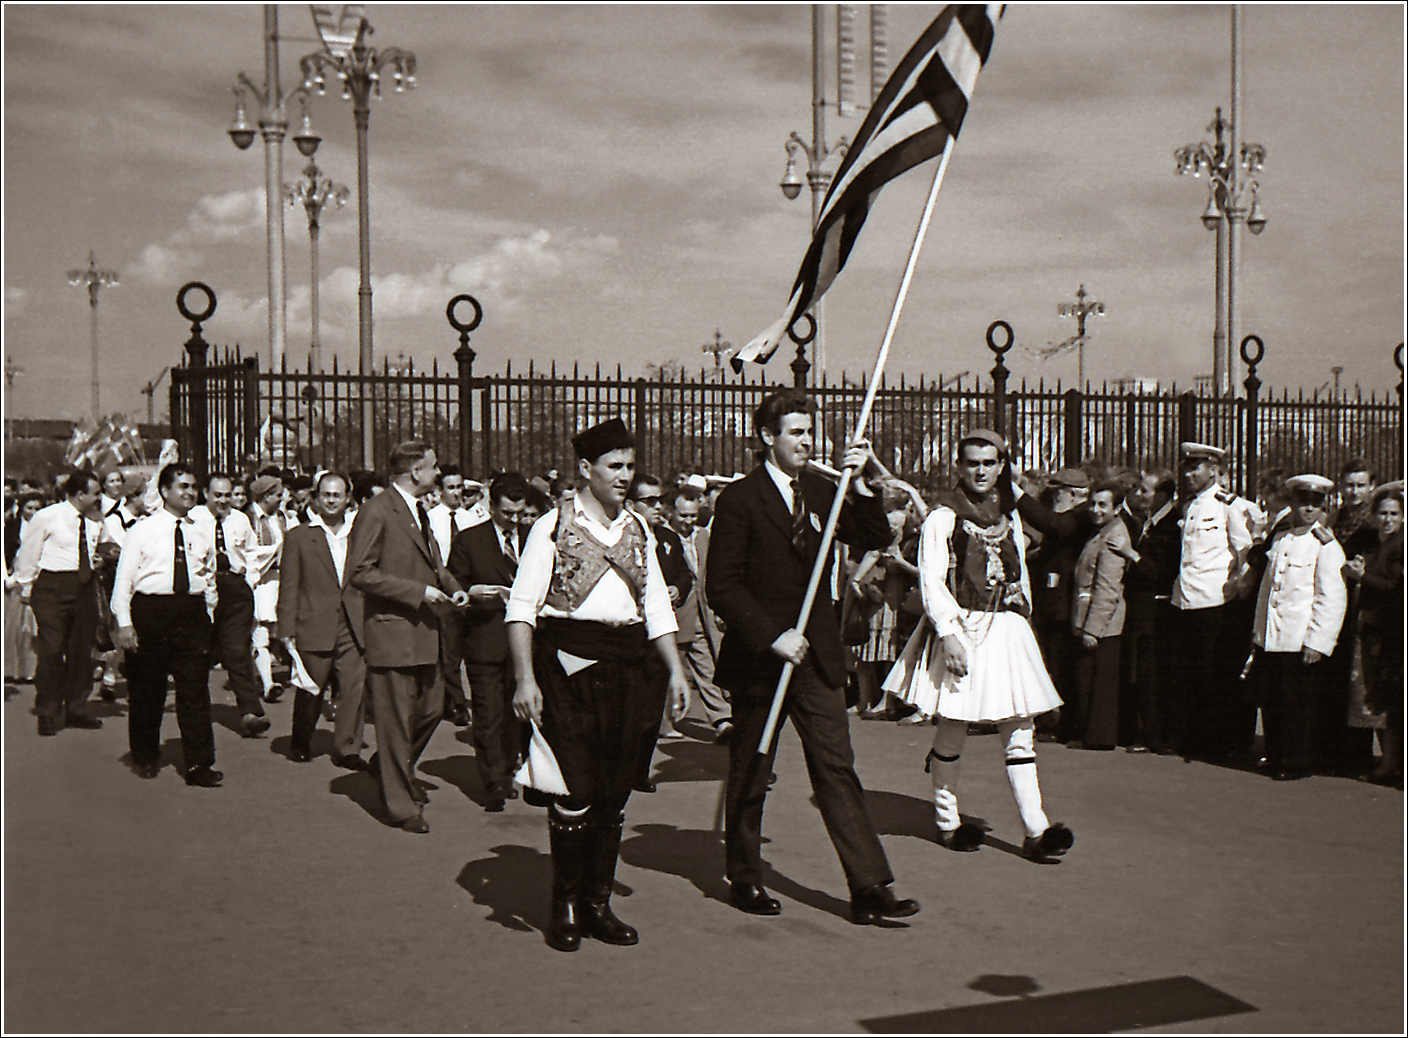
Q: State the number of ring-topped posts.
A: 6